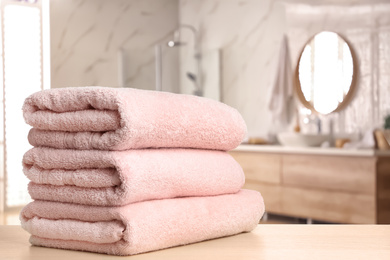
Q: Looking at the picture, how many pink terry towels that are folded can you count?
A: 3